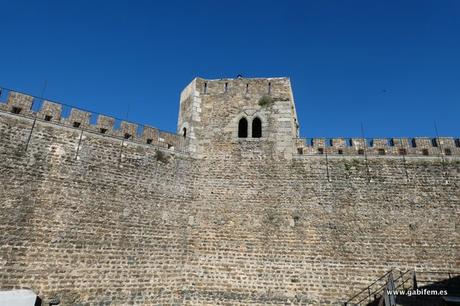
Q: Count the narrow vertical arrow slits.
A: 4